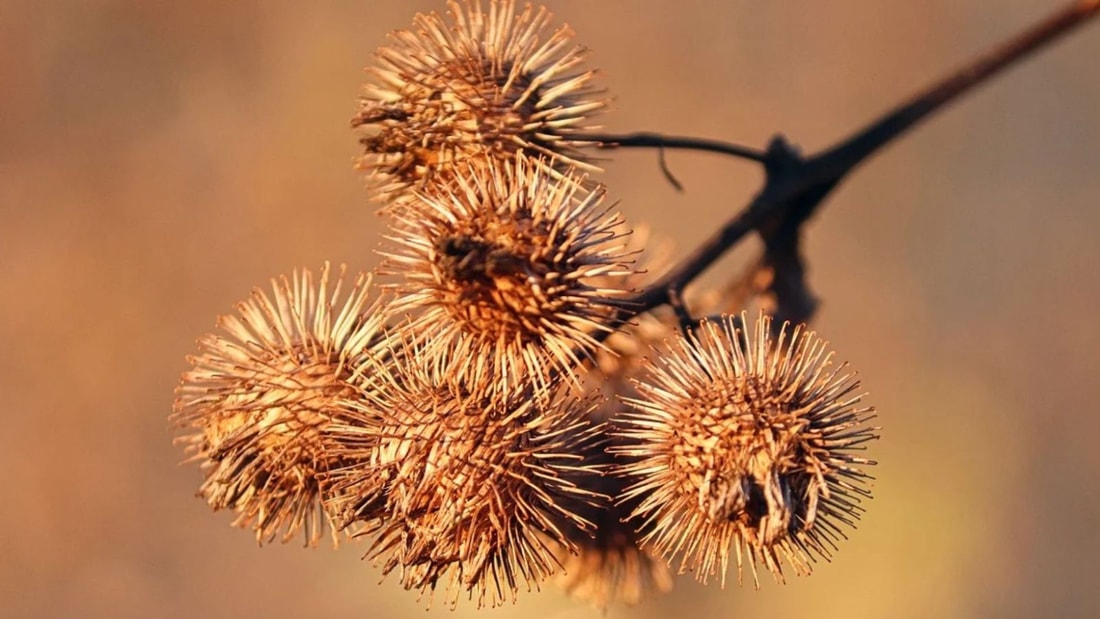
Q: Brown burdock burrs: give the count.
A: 5